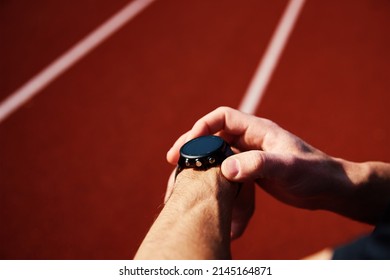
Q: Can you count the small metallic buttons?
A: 3